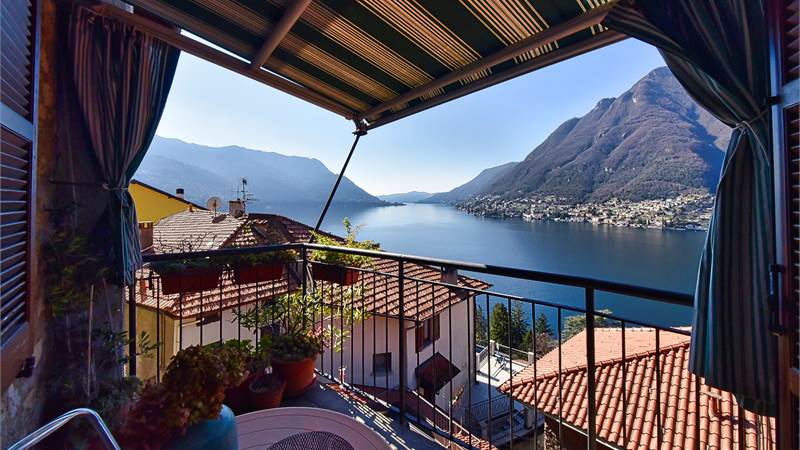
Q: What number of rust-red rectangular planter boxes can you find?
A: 3